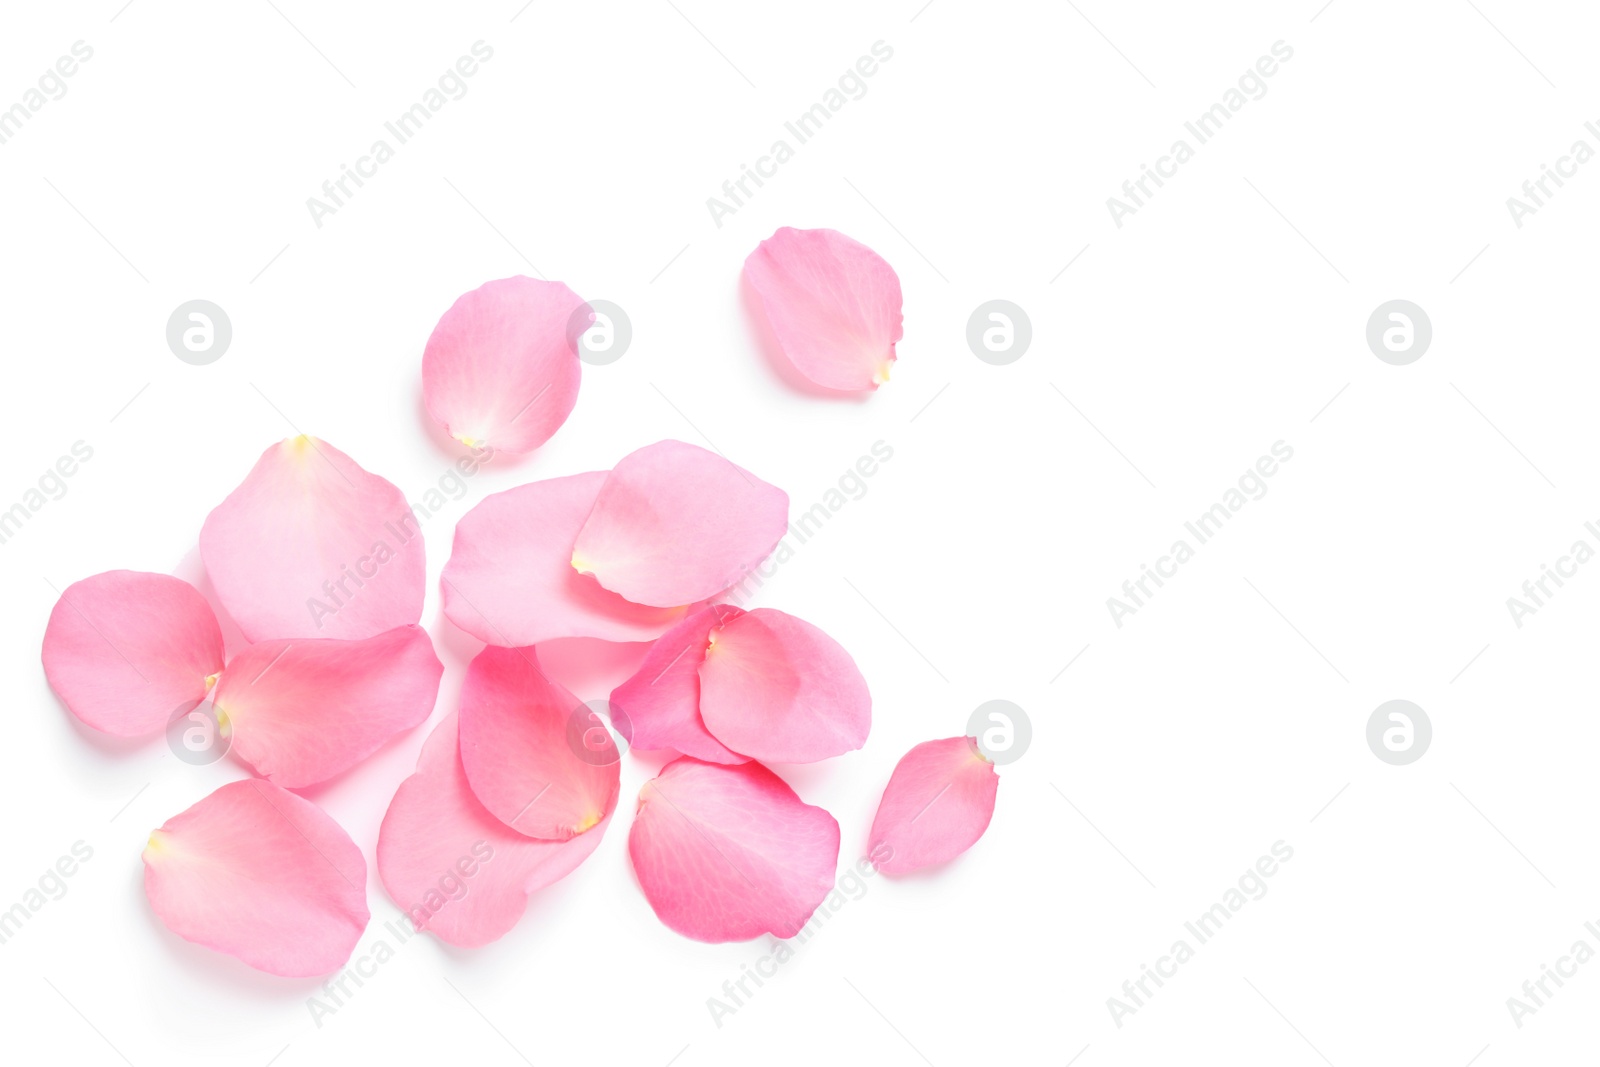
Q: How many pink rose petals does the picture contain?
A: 14